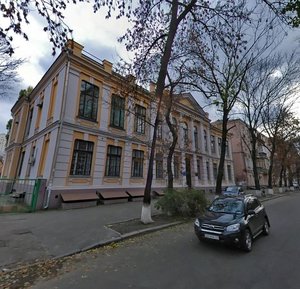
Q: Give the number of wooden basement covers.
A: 4